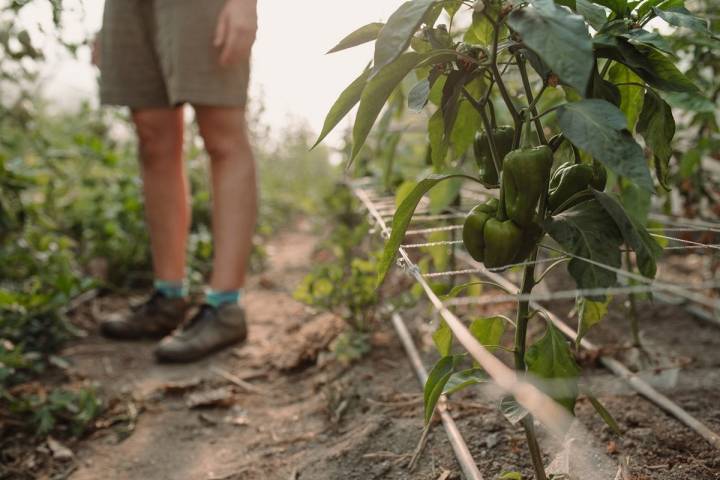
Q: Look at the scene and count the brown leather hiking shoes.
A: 2